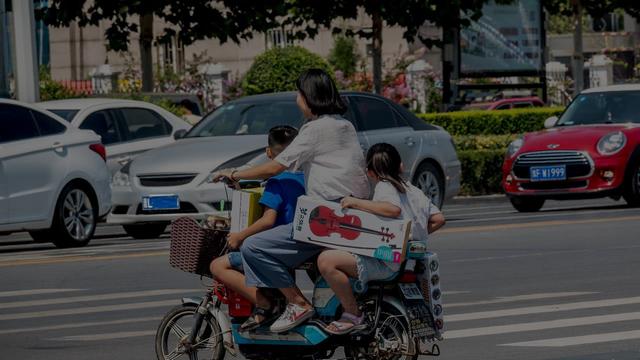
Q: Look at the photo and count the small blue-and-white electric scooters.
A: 1